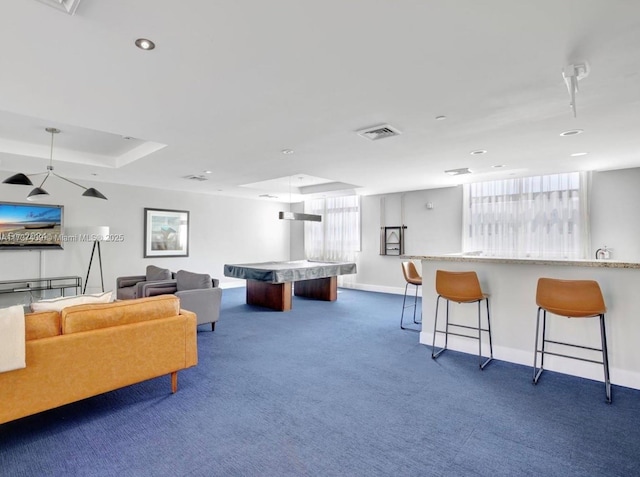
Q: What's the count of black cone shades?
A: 3